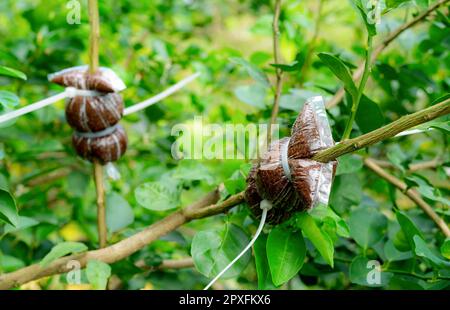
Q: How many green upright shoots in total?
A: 1